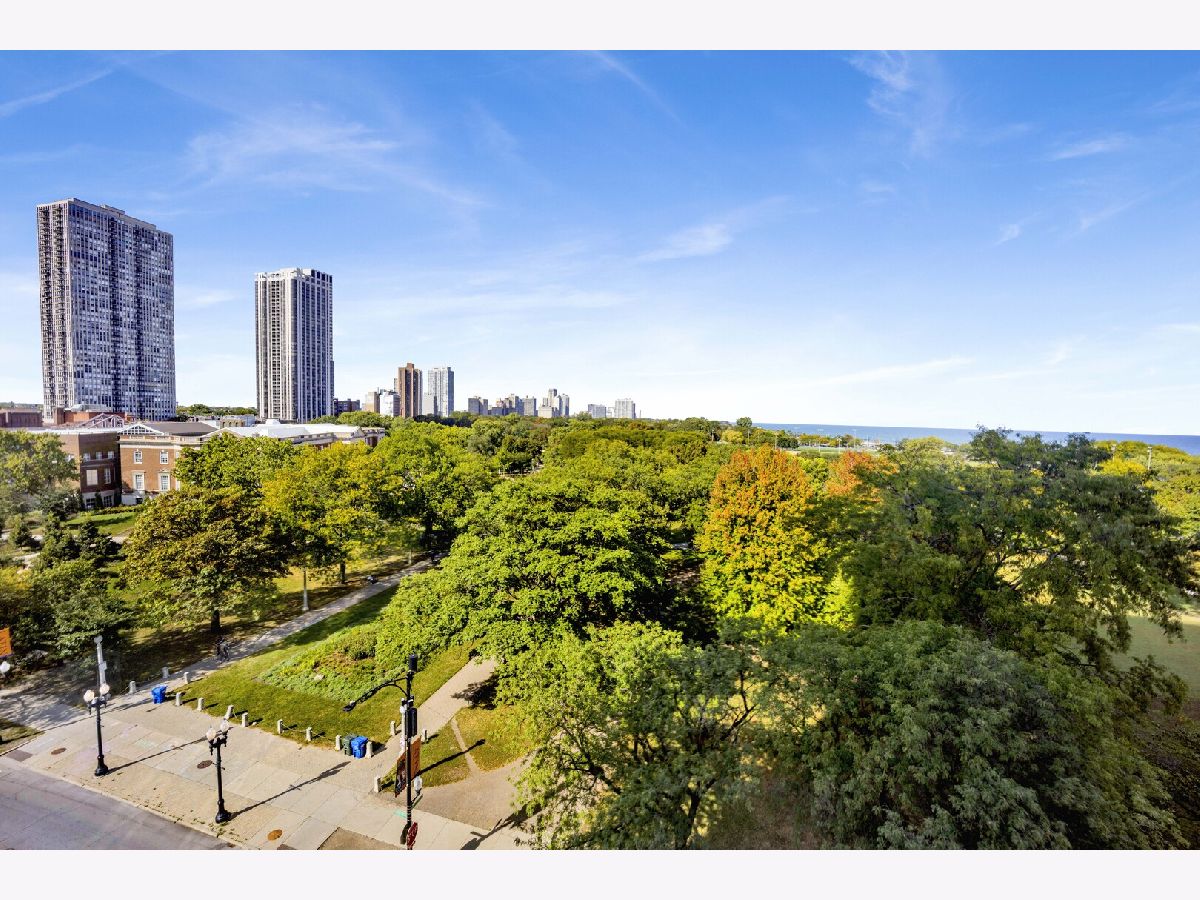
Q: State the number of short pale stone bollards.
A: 14